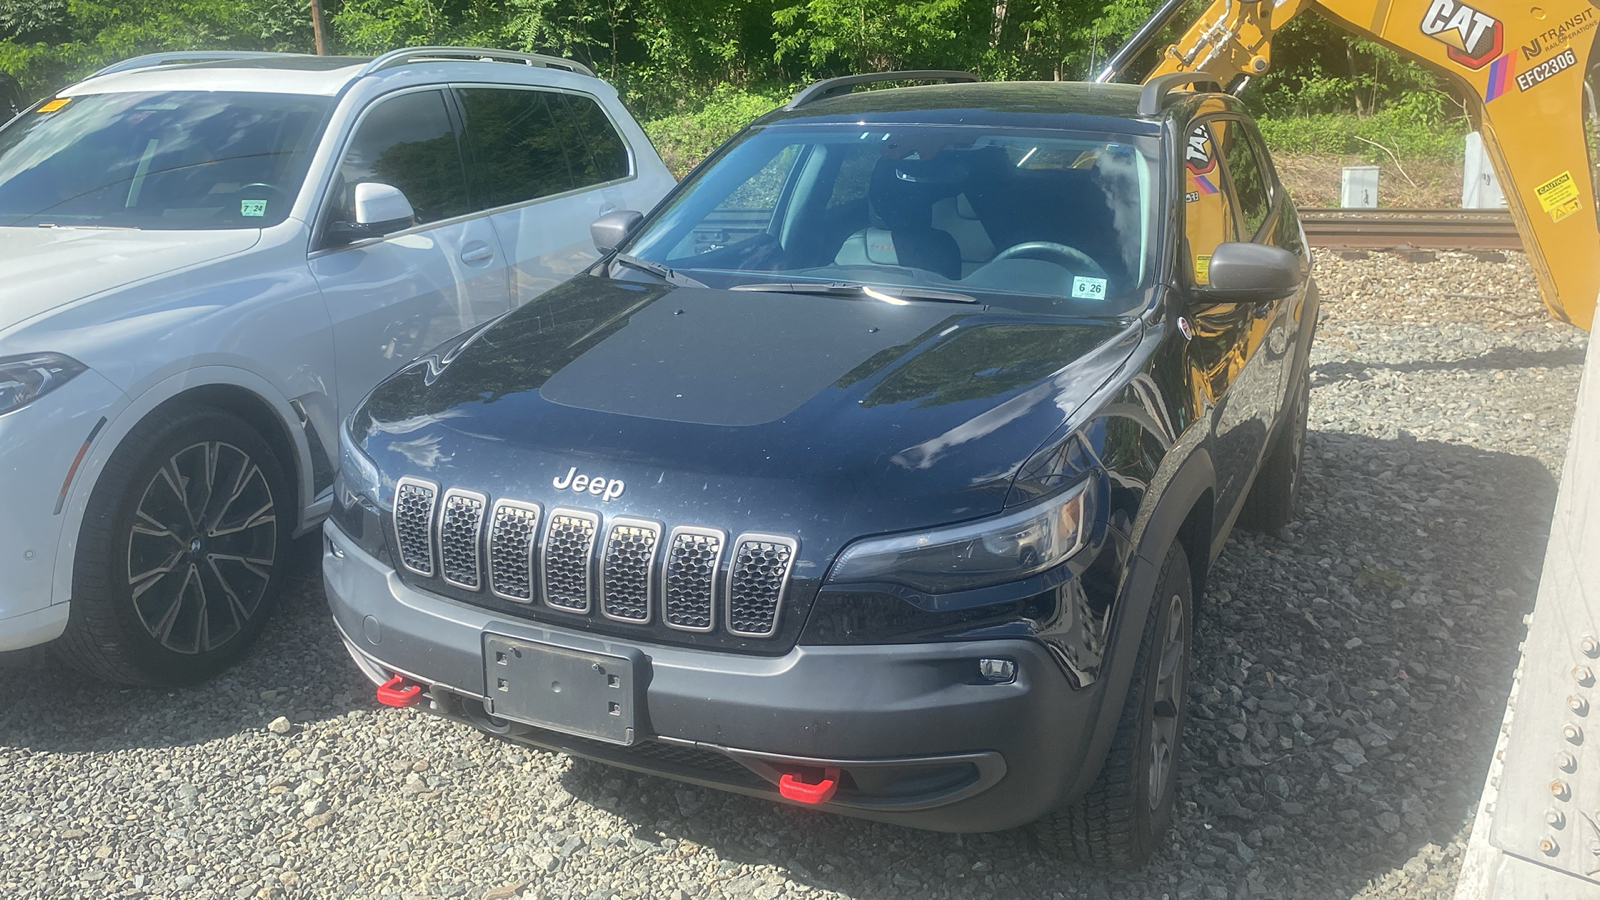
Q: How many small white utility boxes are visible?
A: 2